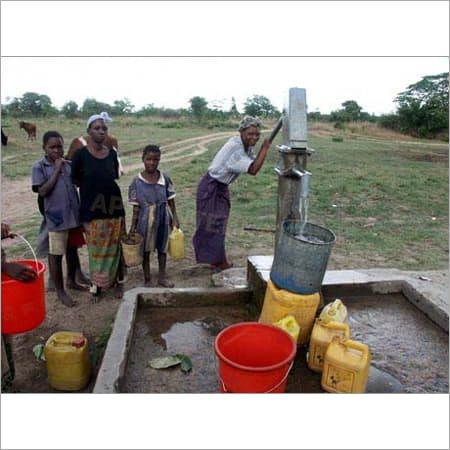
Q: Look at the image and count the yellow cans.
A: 7